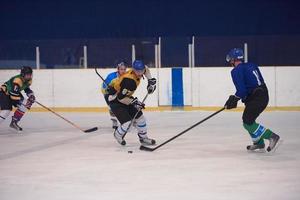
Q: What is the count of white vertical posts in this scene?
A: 8